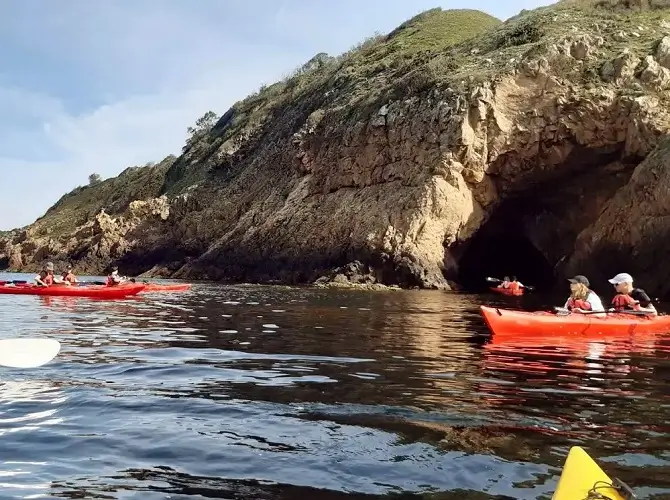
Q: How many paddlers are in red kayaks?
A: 7